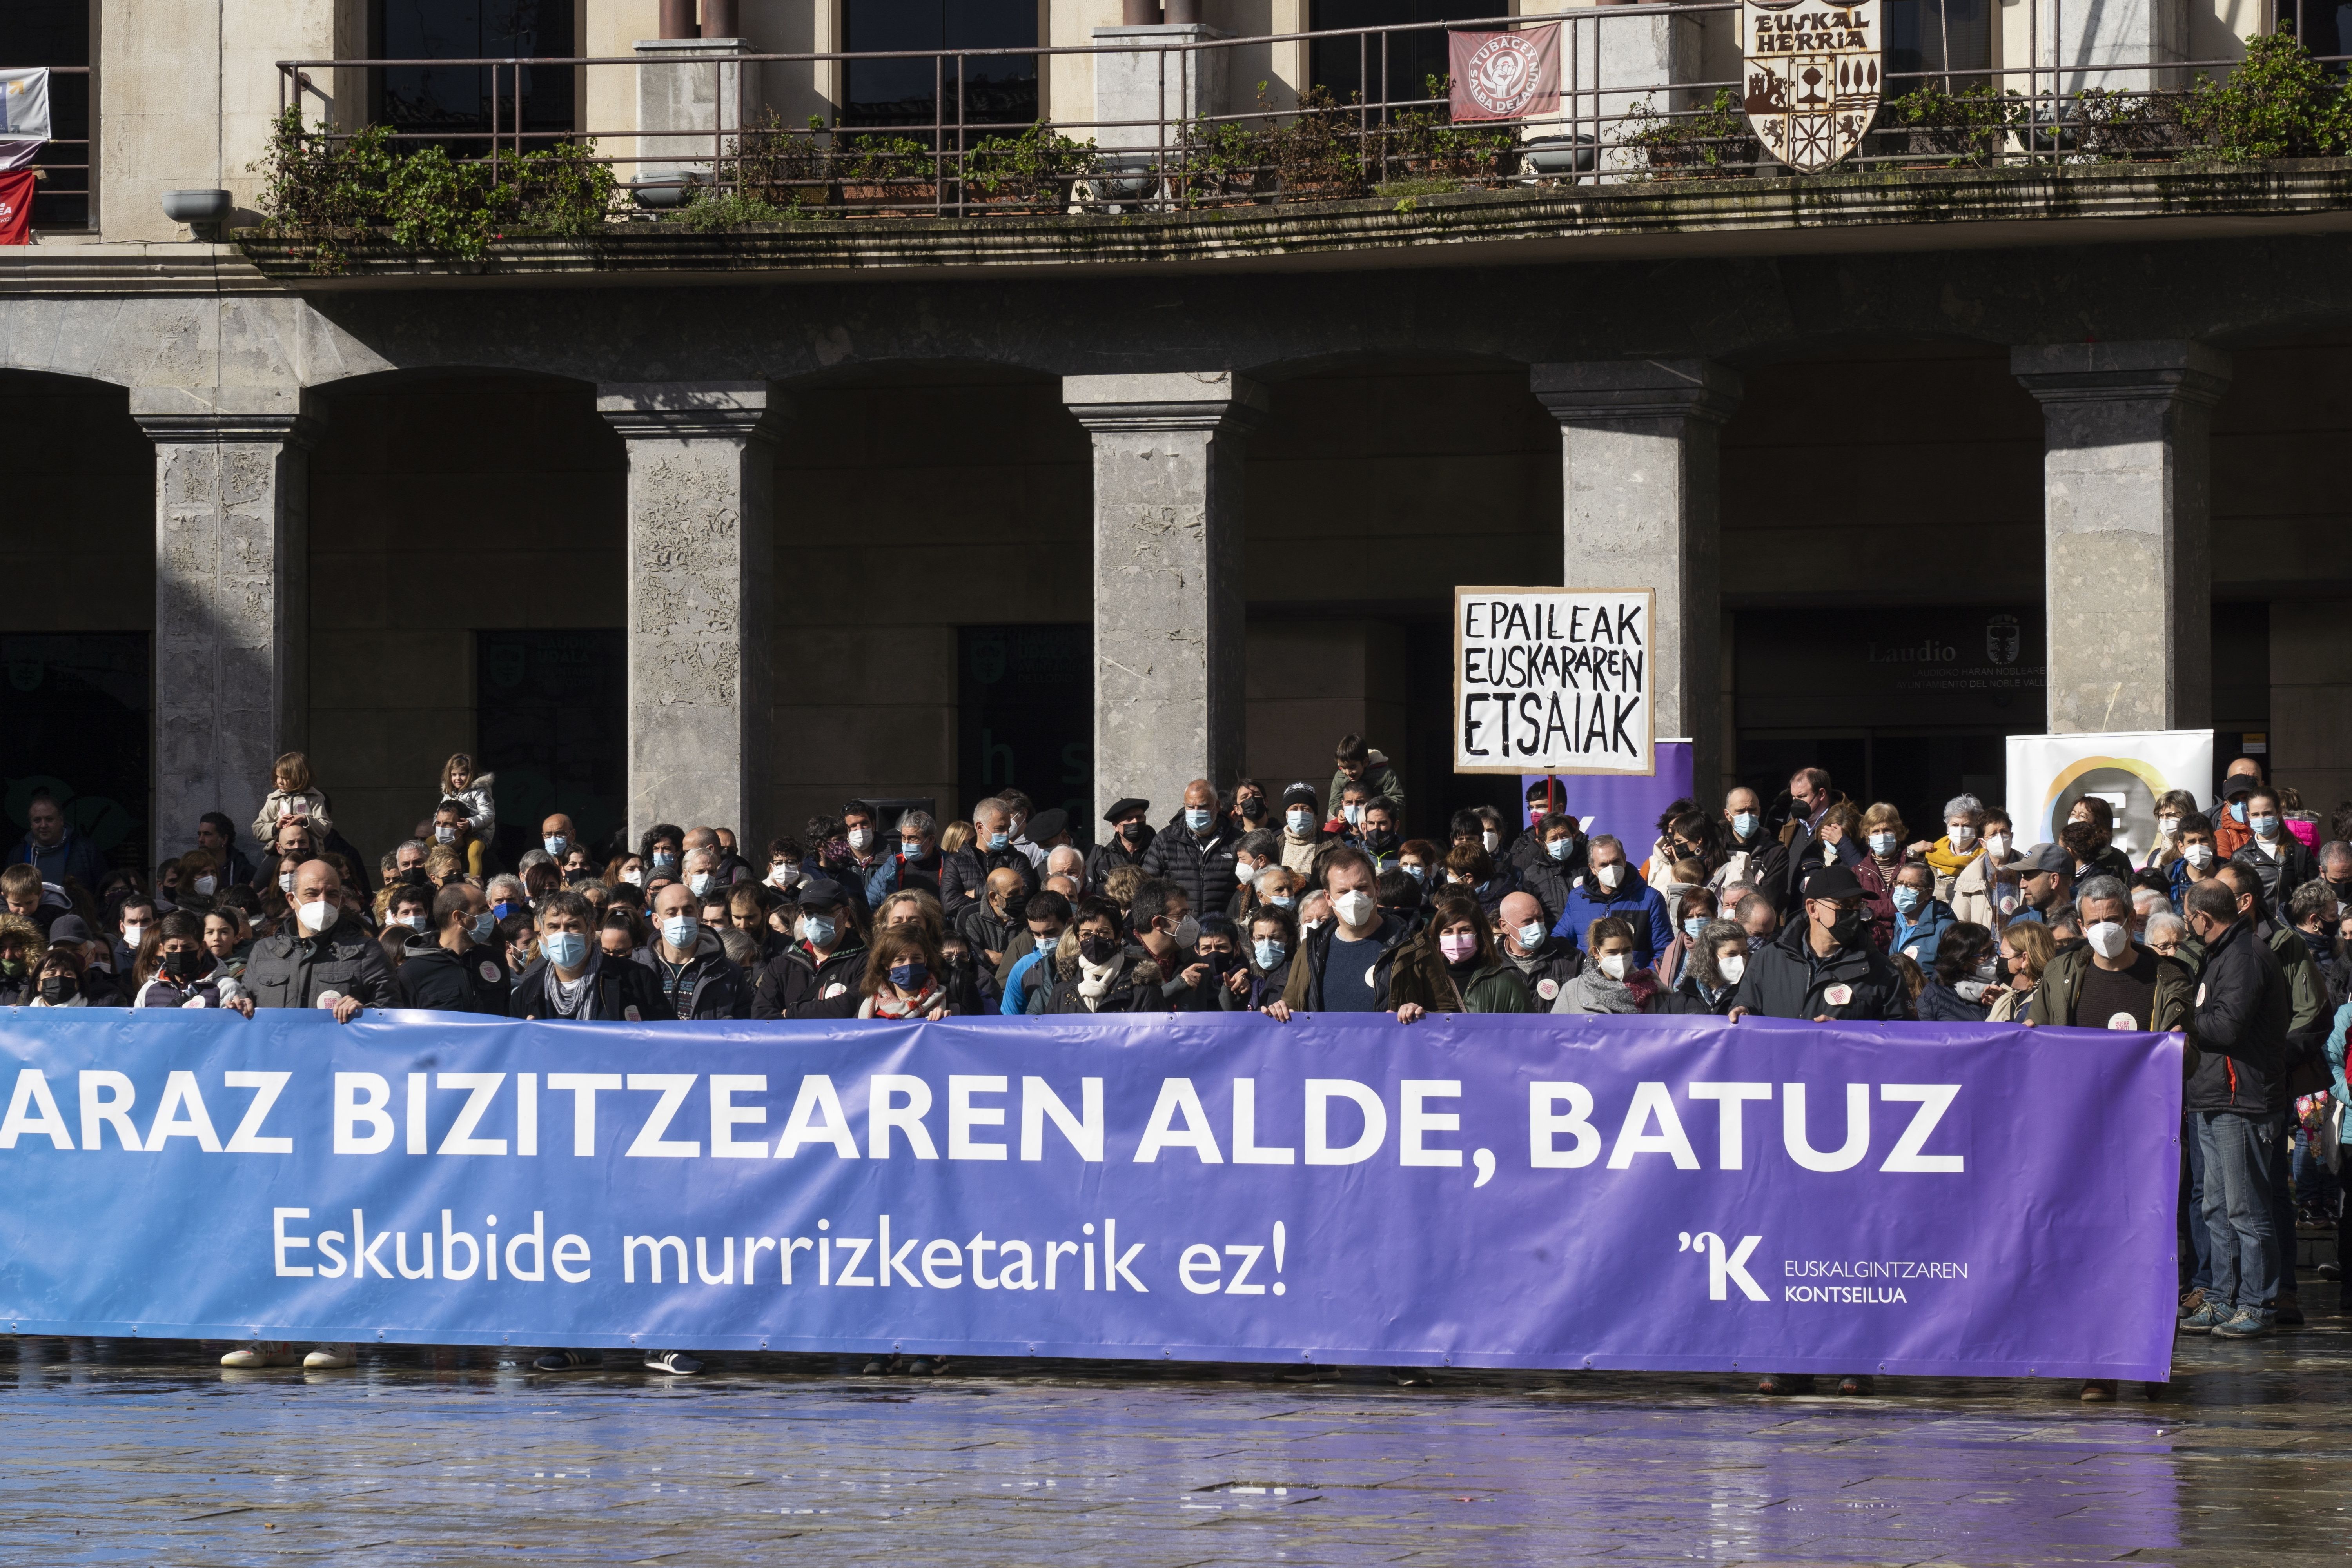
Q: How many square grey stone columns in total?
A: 5